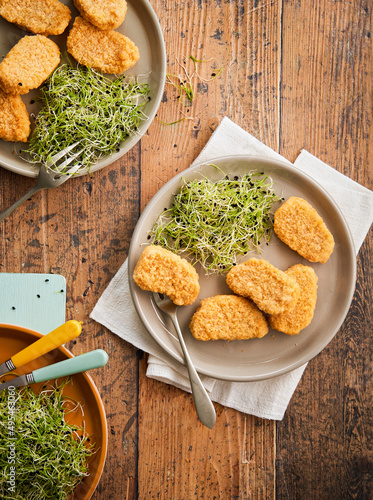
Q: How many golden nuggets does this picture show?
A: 10